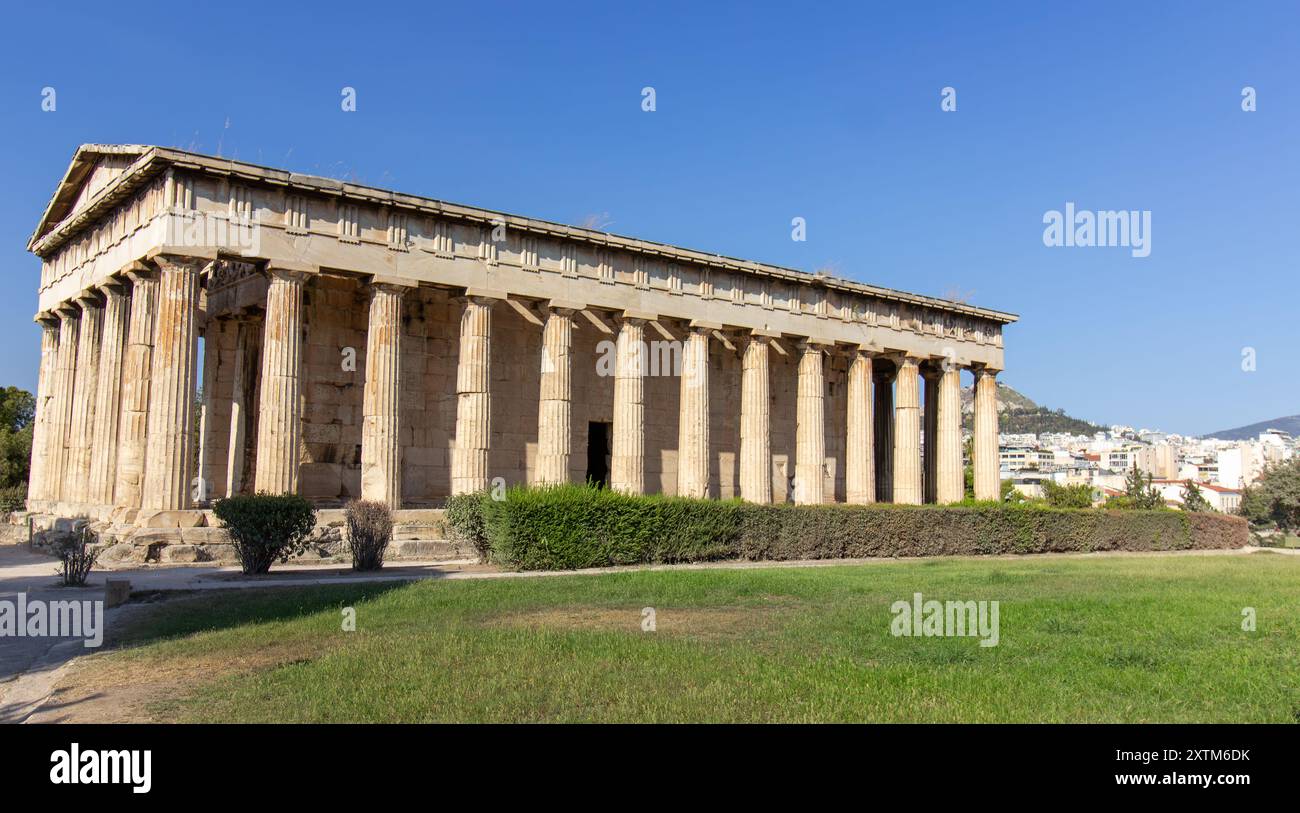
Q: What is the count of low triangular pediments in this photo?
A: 1